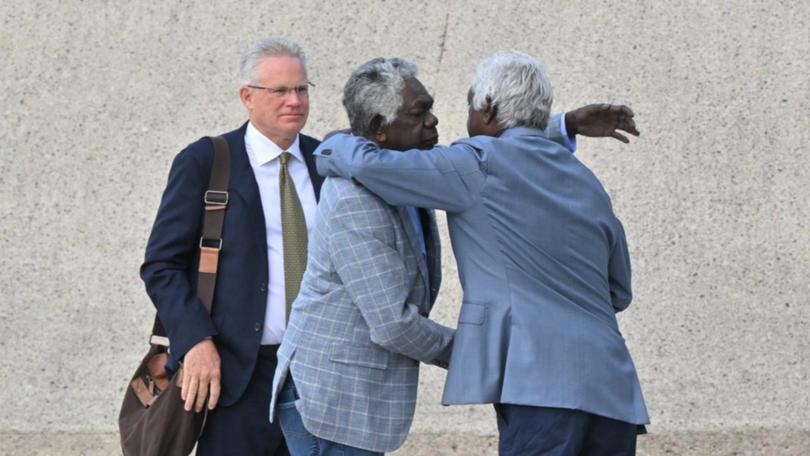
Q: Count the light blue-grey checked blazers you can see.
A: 1